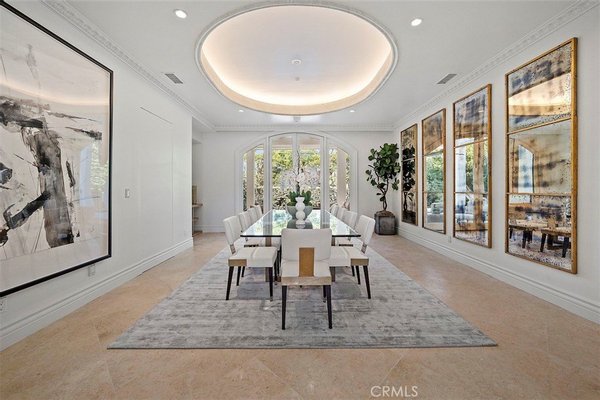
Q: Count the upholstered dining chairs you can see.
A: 9